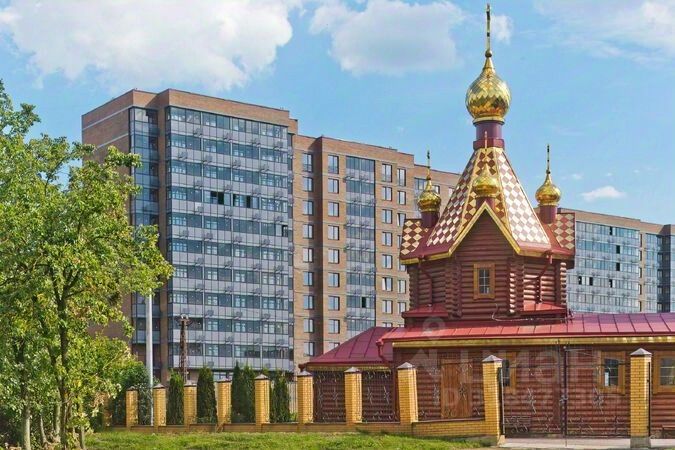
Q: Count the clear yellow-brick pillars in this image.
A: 10